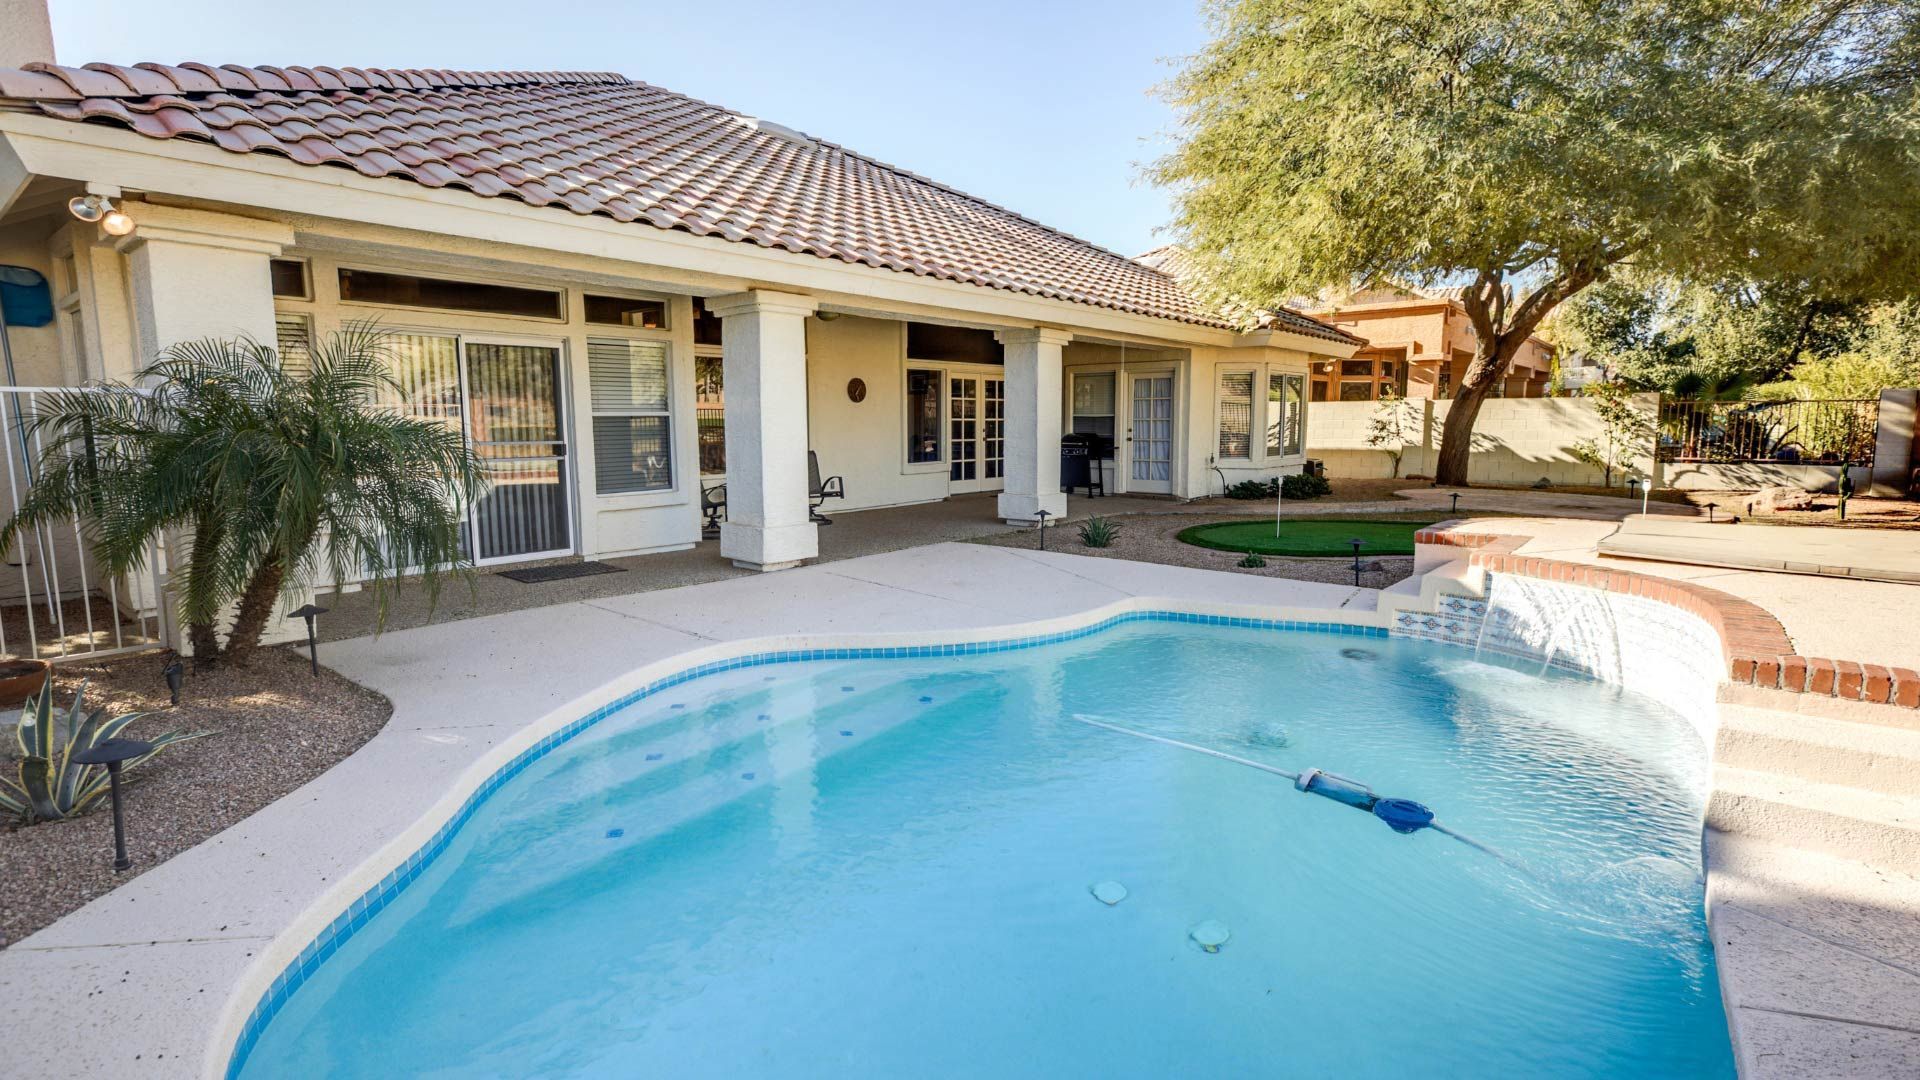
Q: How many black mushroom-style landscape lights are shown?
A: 7